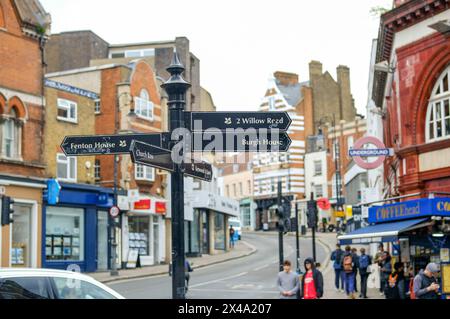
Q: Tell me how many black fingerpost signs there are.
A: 5